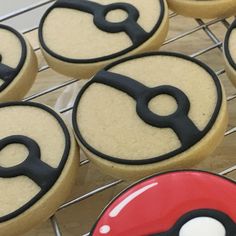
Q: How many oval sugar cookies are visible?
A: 7